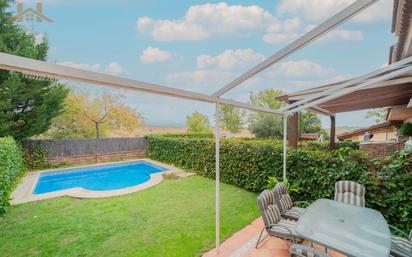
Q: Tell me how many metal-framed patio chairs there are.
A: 5